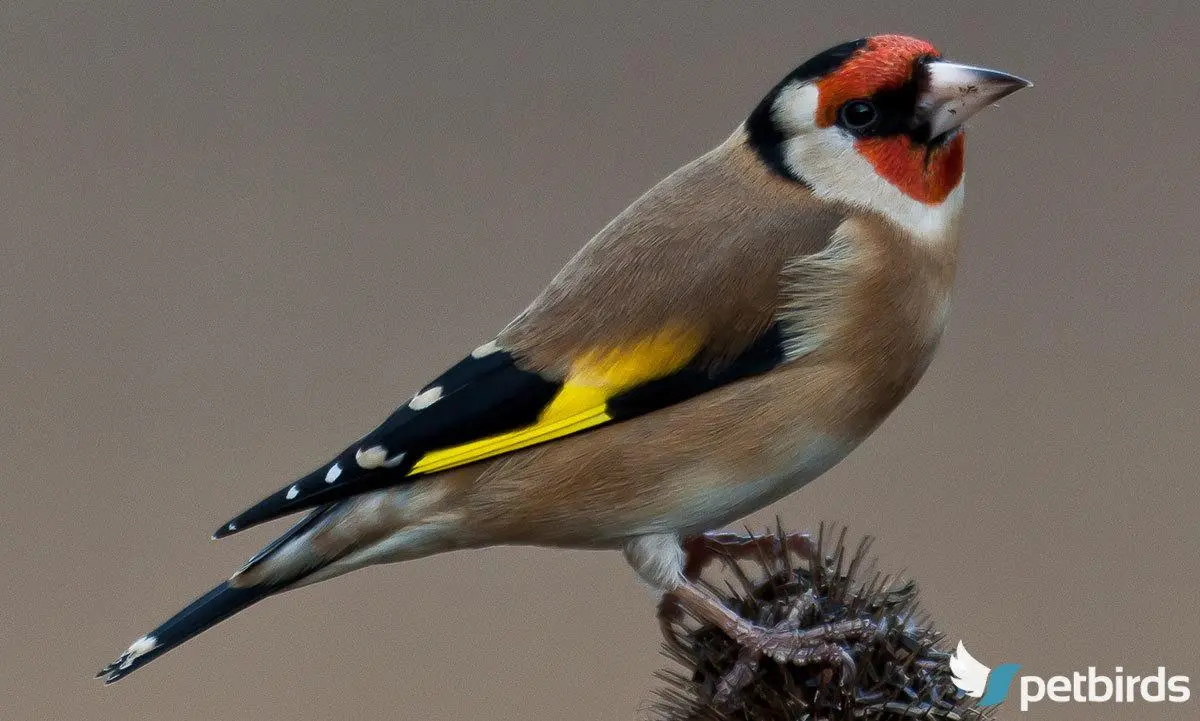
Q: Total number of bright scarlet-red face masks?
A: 1